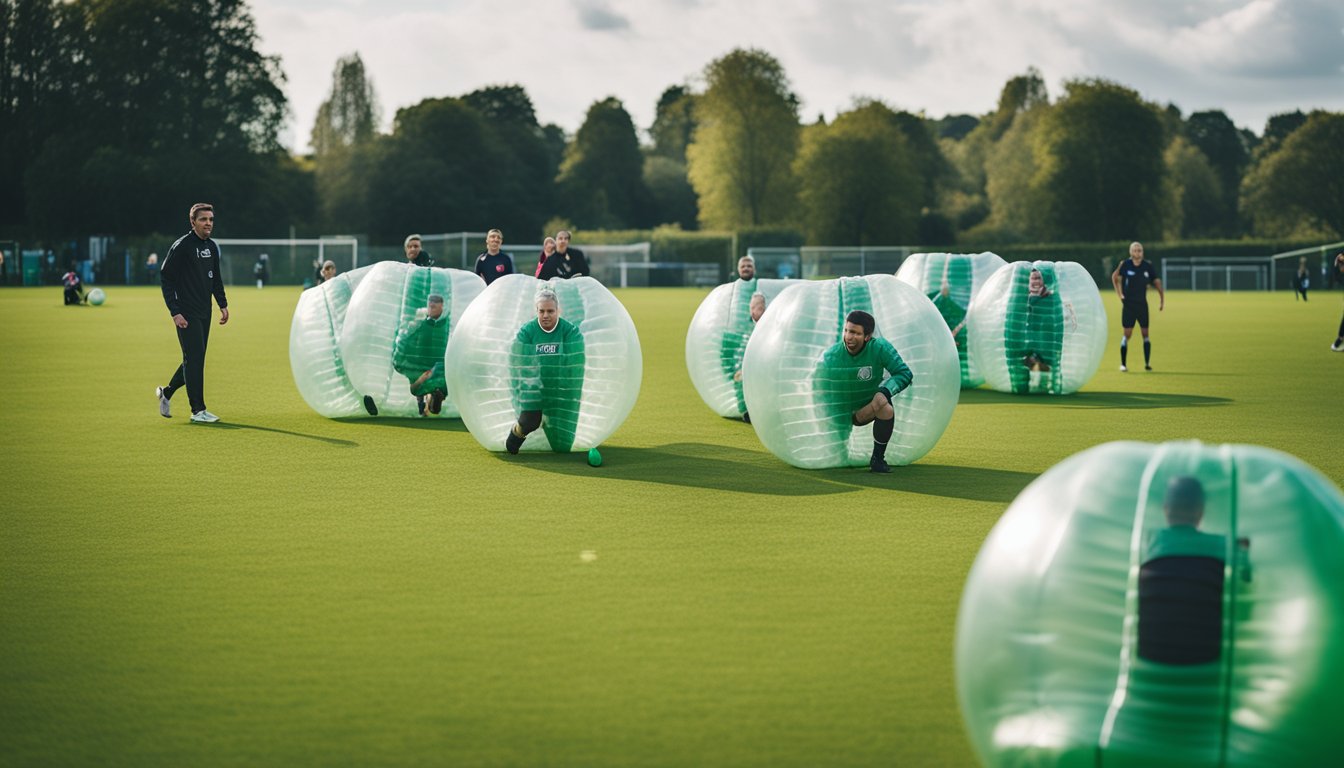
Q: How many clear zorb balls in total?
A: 8